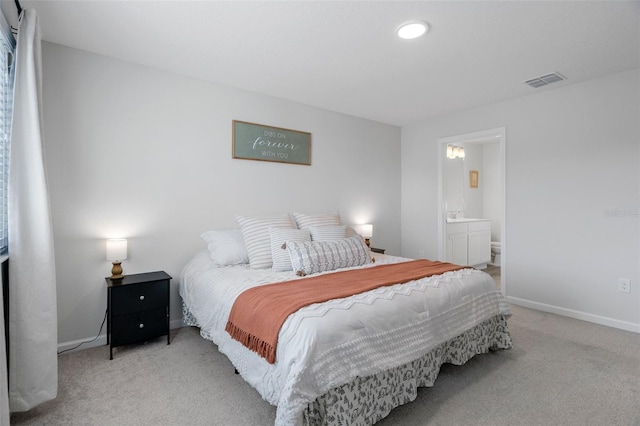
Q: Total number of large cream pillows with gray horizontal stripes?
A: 2